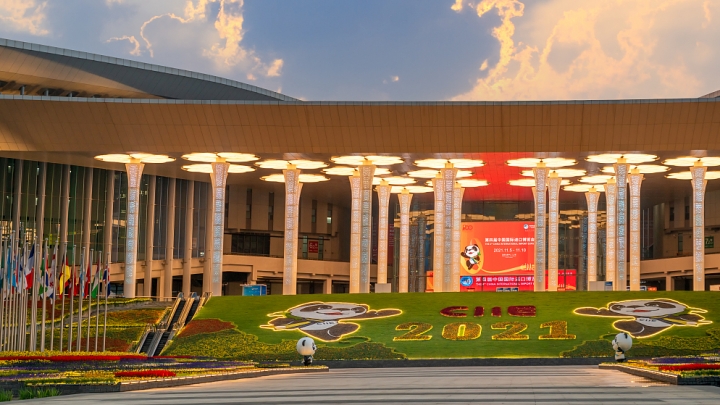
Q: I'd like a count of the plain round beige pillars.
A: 9